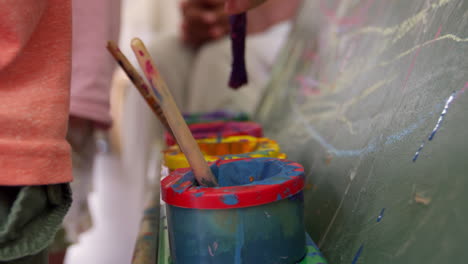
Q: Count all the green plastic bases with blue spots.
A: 1